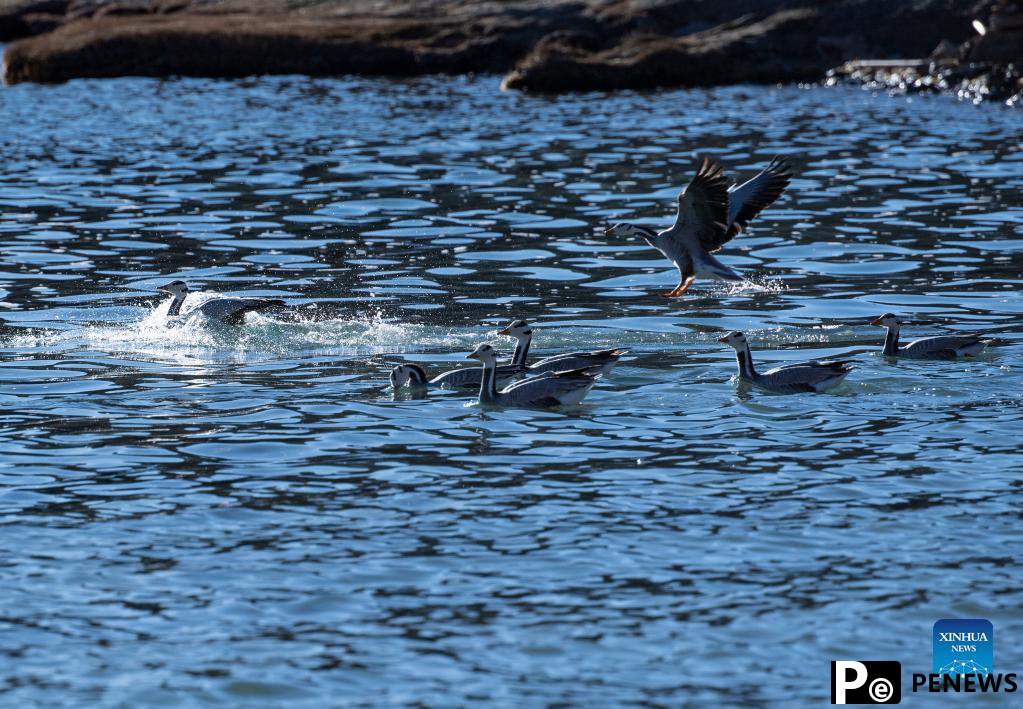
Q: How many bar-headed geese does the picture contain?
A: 7